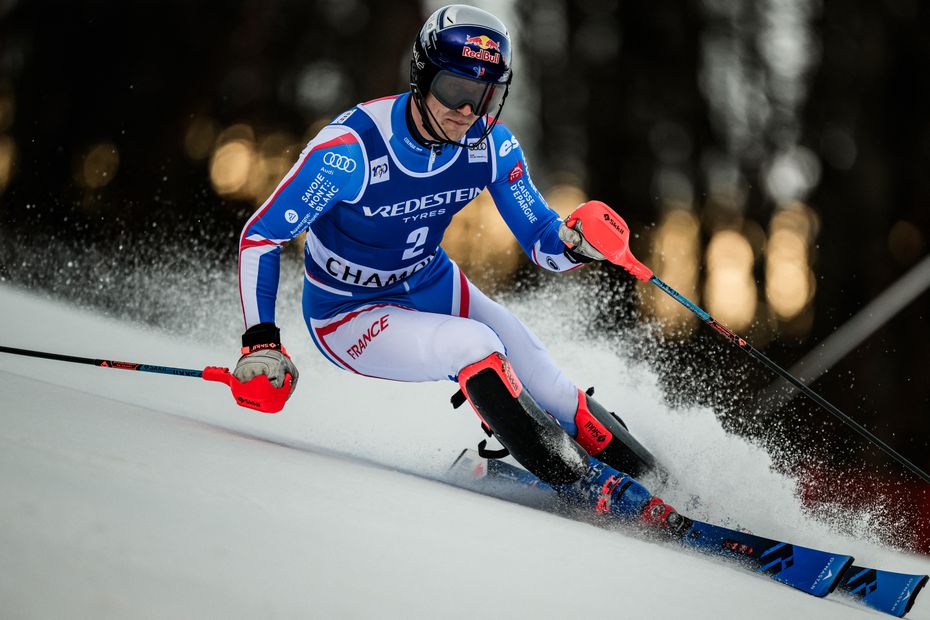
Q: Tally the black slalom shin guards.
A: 2